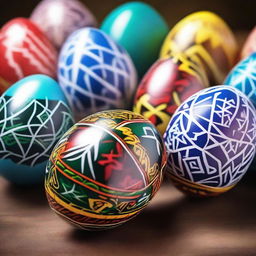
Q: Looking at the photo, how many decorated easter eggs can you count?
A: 11